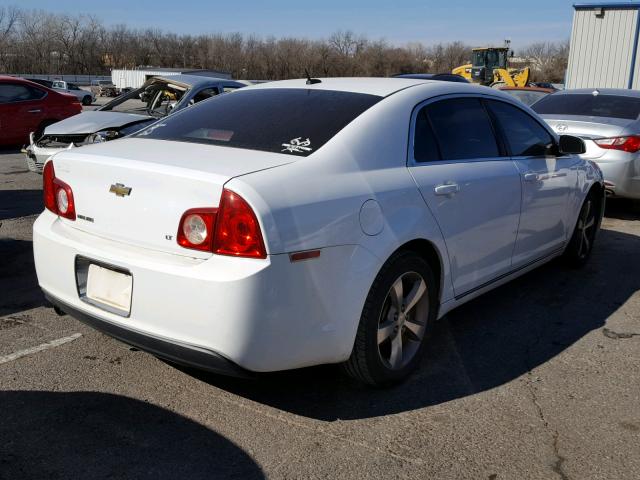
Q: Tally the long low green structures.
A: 0